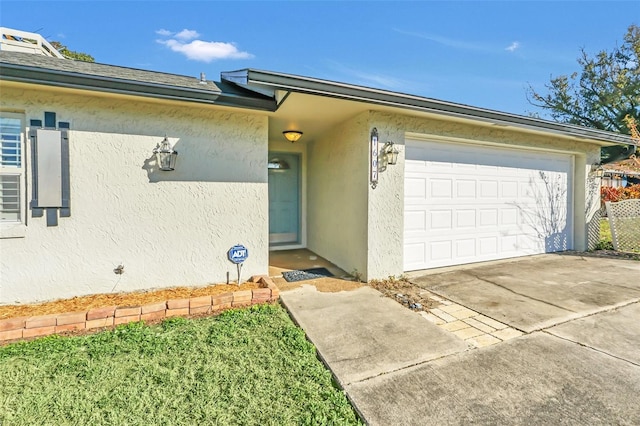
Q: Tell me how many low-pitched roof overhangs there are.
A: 2